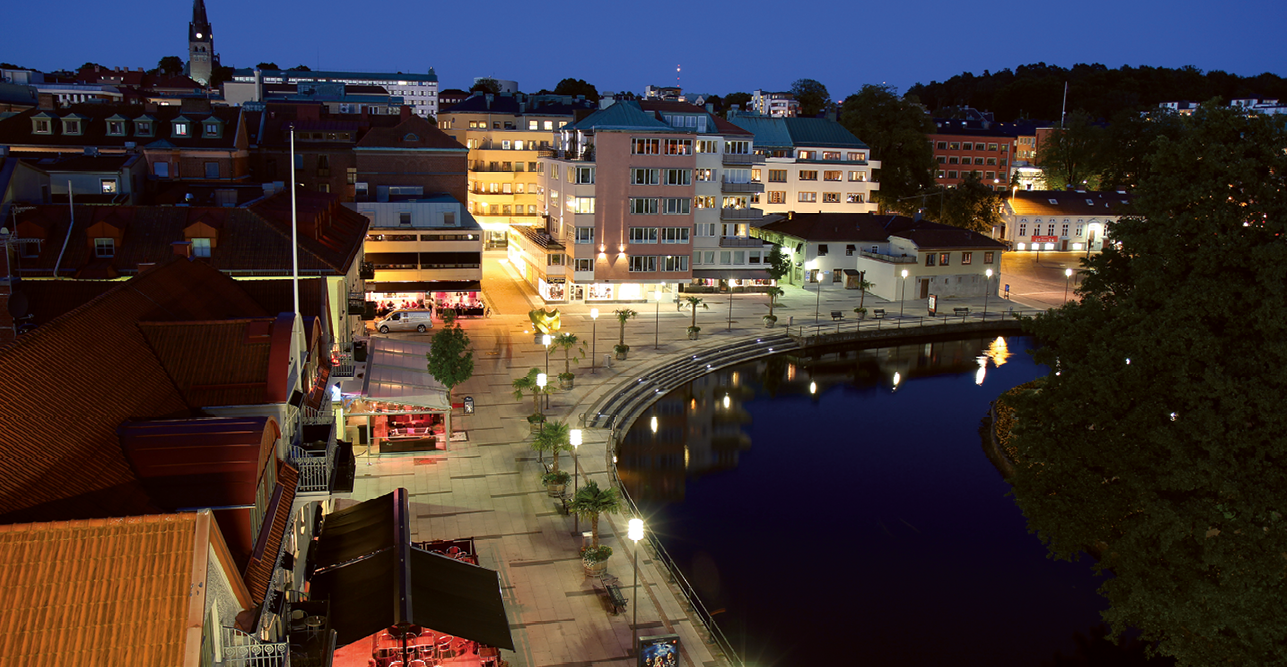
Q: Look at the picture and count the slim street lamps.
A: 11